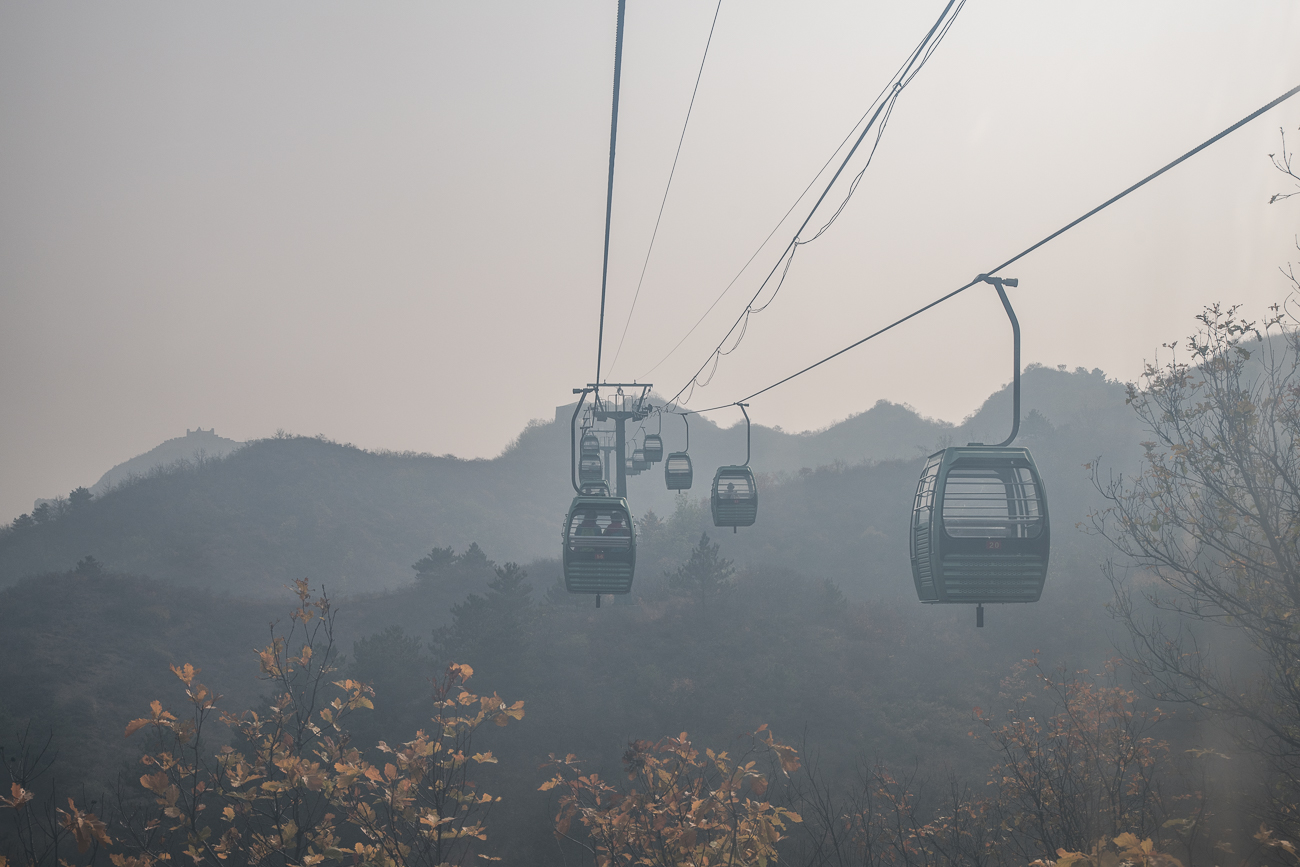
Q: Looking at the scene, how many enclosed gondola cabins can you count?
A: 10